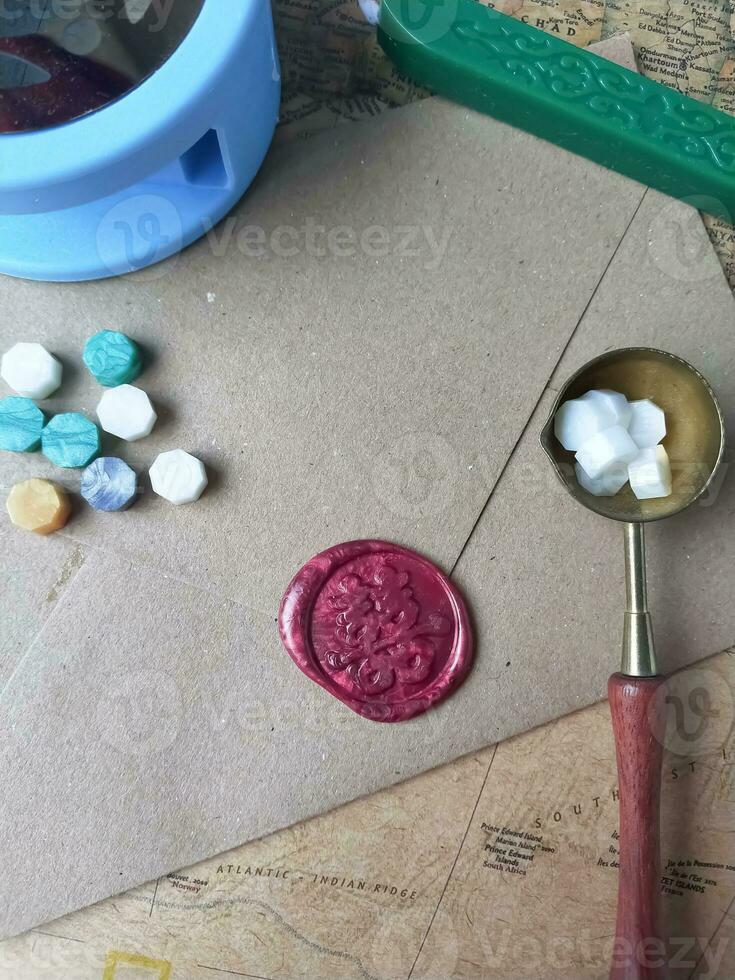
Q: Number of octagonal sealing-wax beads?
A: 14